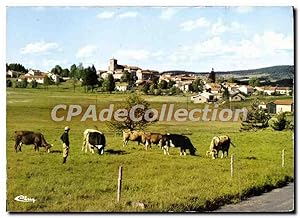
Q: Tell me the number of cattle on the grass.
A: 6